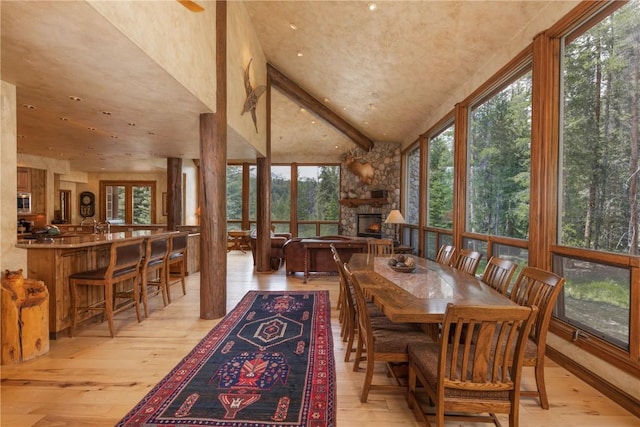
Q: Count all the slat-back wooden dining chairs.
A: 10